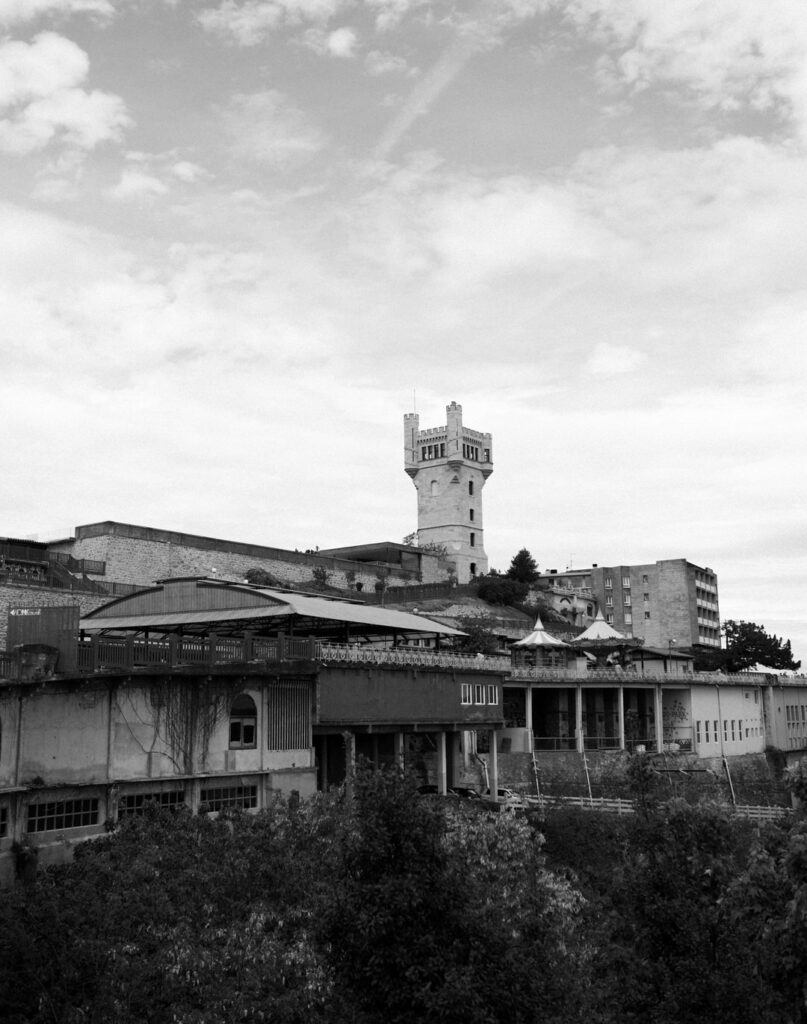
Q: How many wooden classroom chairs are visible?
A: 0